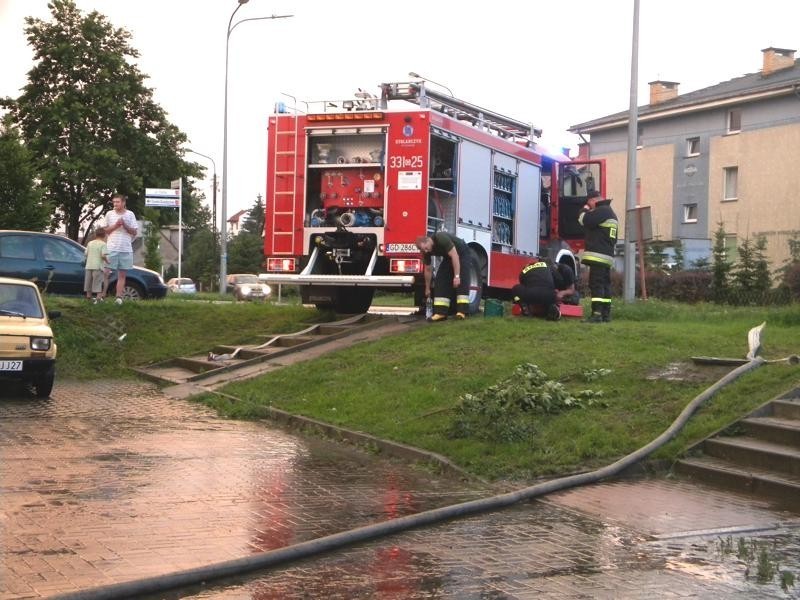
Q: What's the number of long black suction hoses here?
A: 1